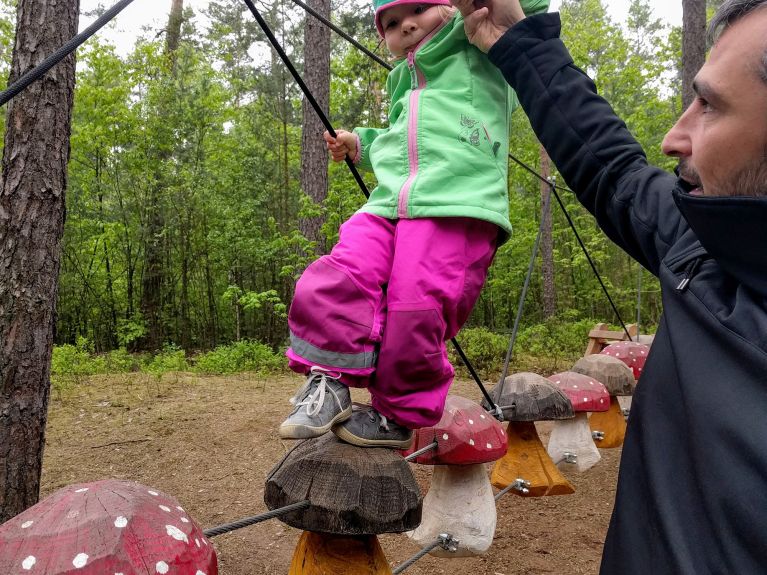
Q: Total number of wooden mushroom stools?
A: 7